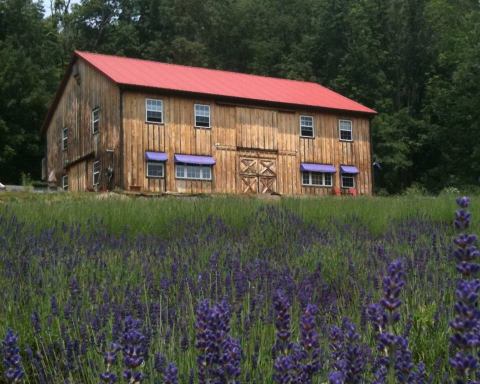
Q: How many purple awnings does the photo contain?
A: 4